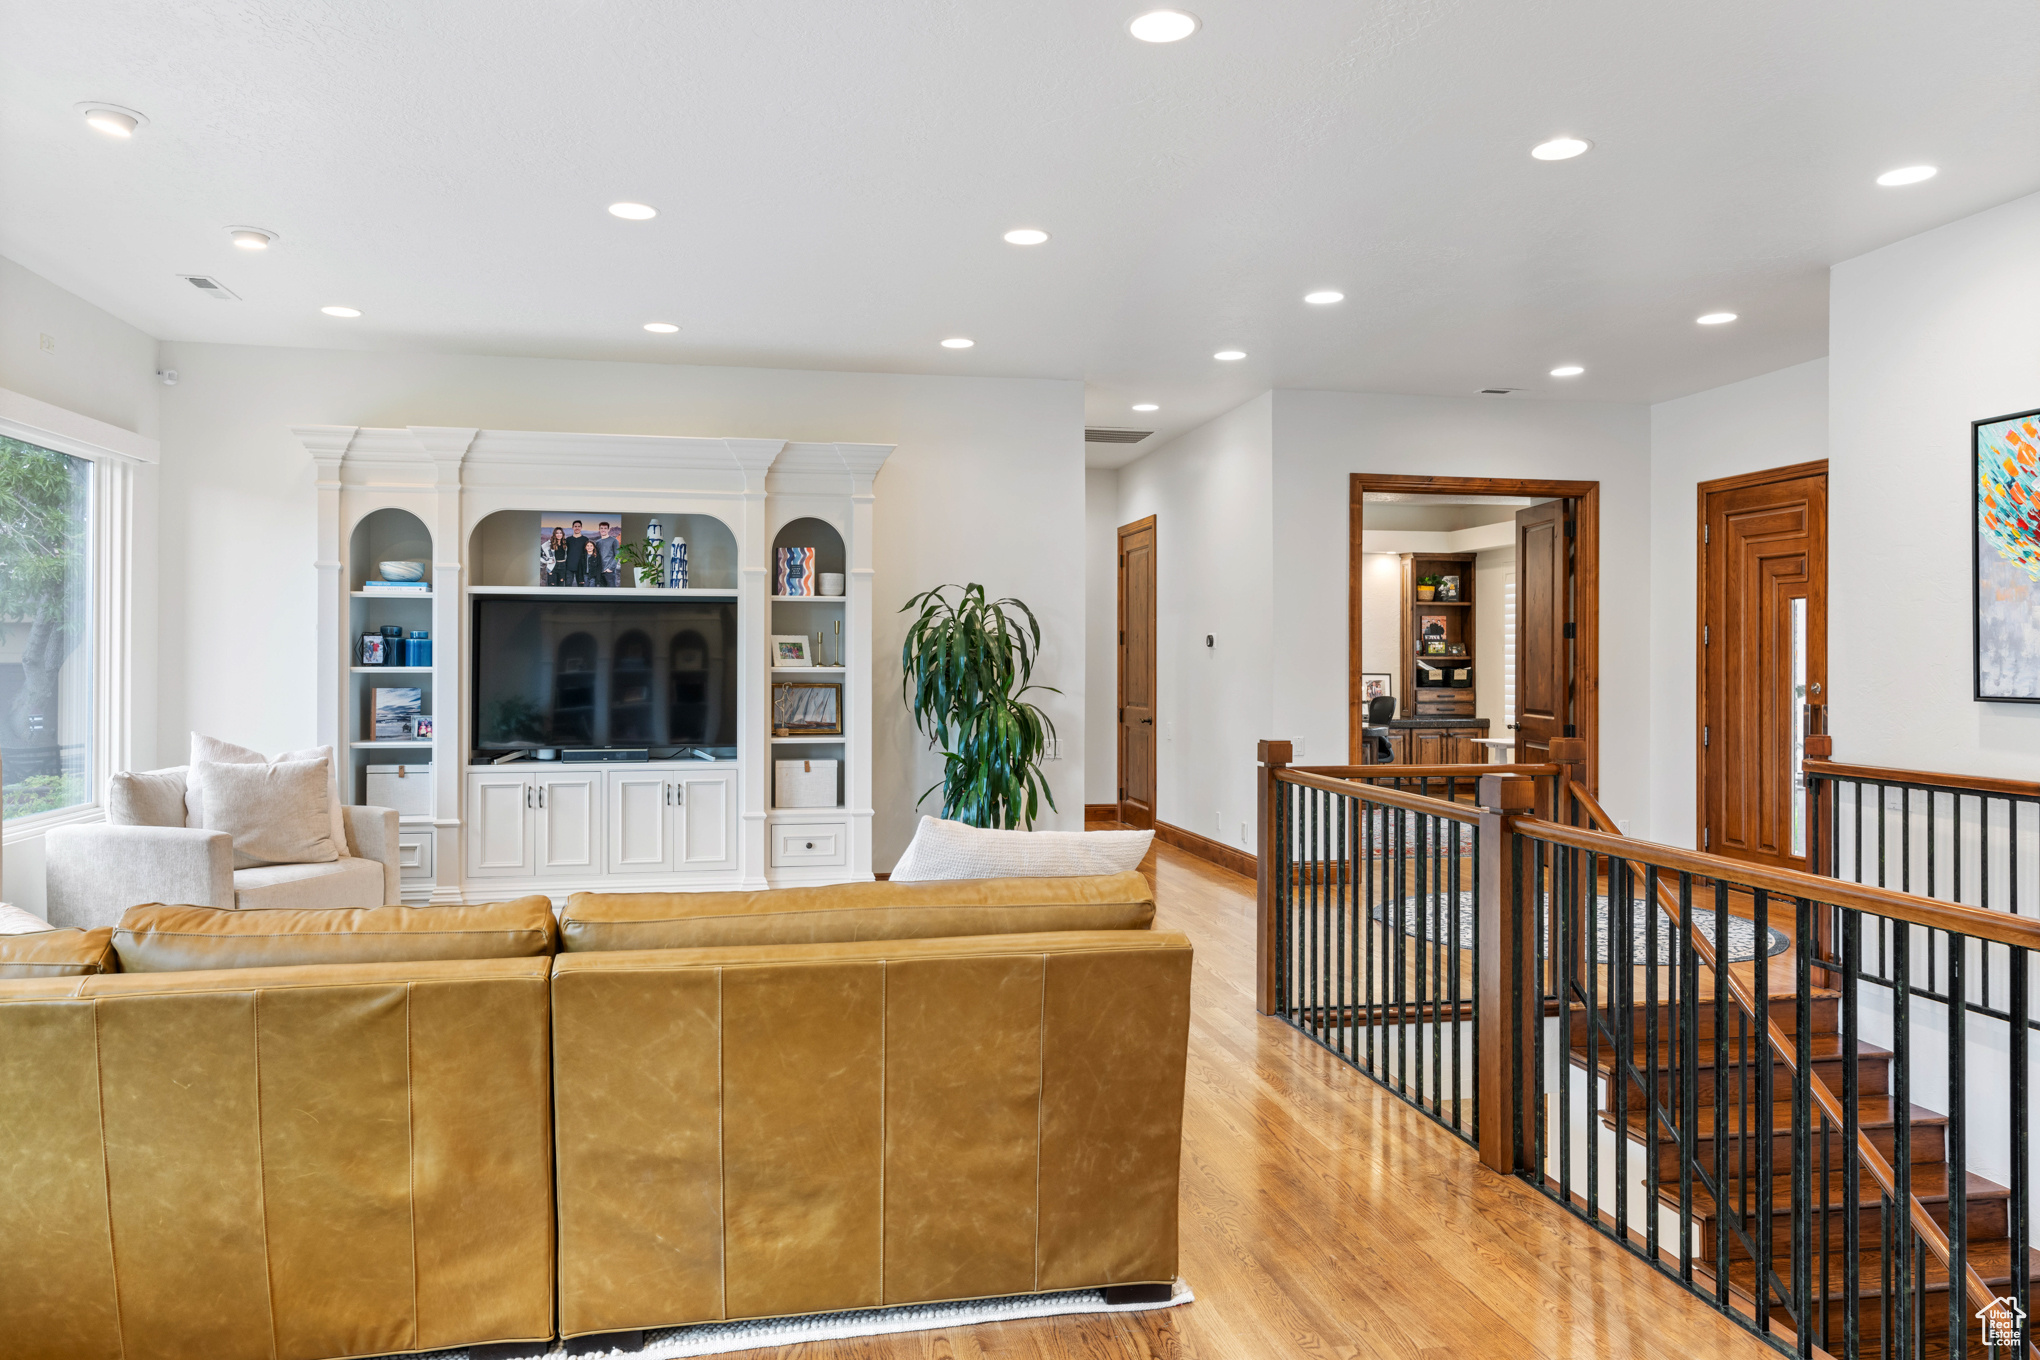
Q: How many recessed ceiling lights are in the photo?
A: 15